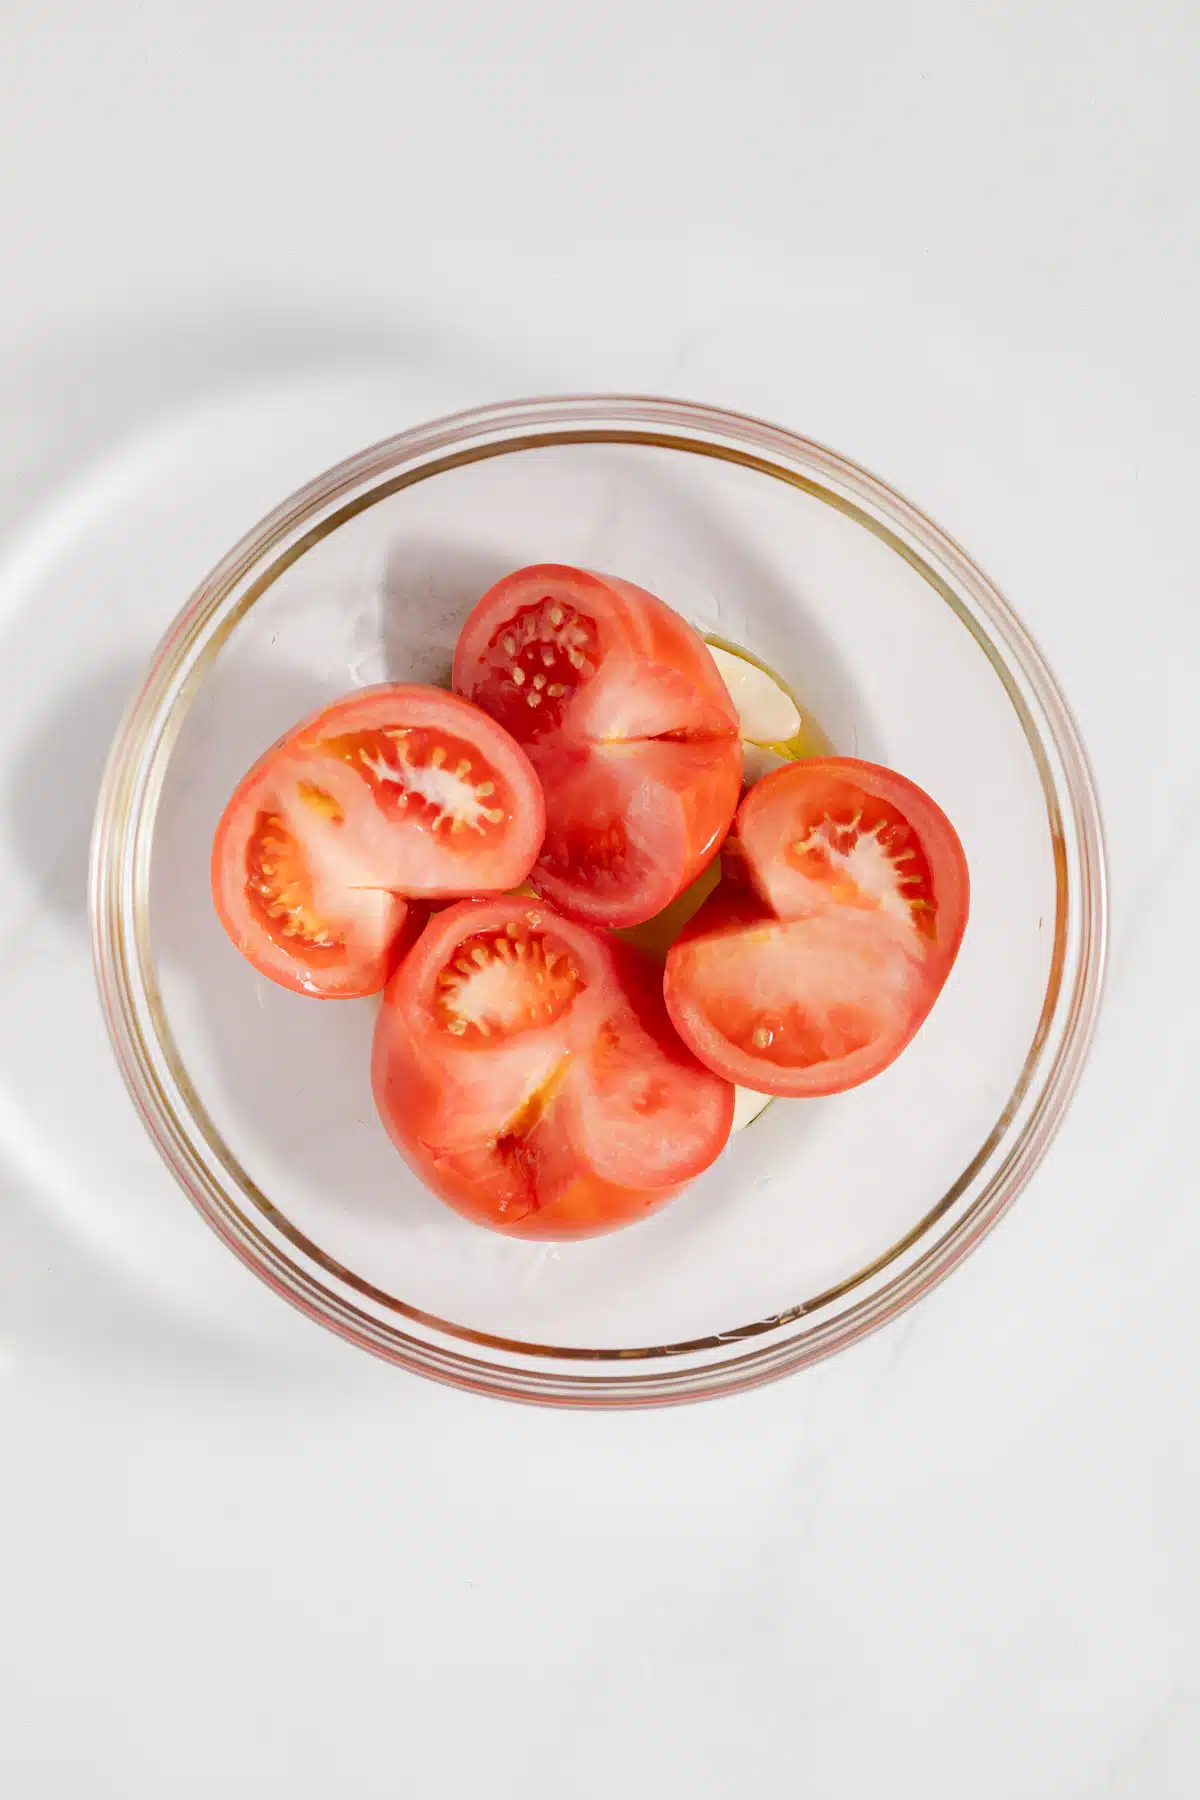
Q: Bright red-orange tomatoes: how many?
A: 4